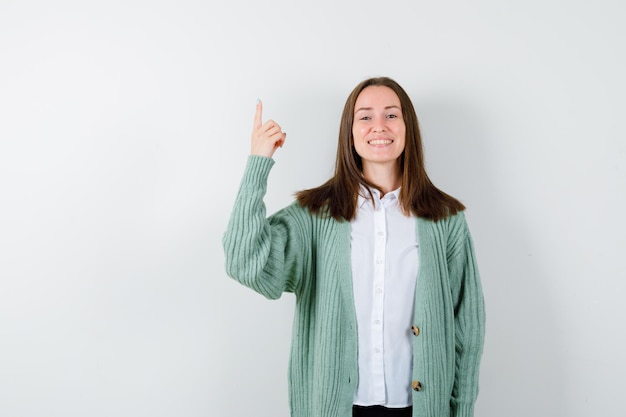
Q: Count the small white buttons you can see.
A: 6